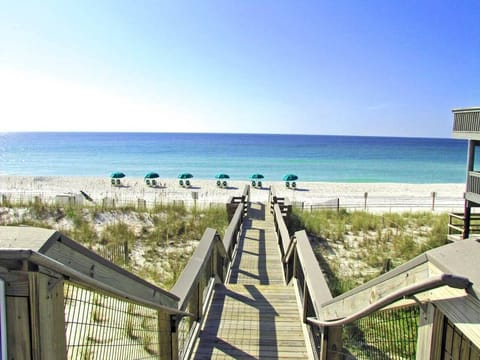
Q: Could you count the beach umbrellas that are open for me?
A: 6